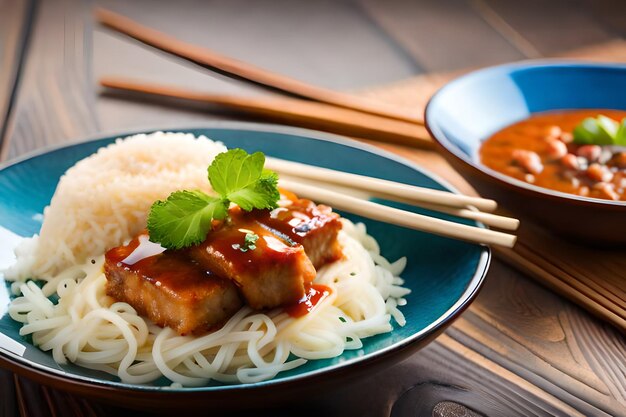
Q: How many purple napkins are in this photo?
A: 0